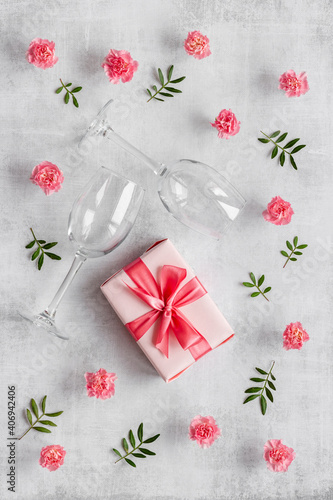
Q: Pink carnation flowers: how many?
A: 12